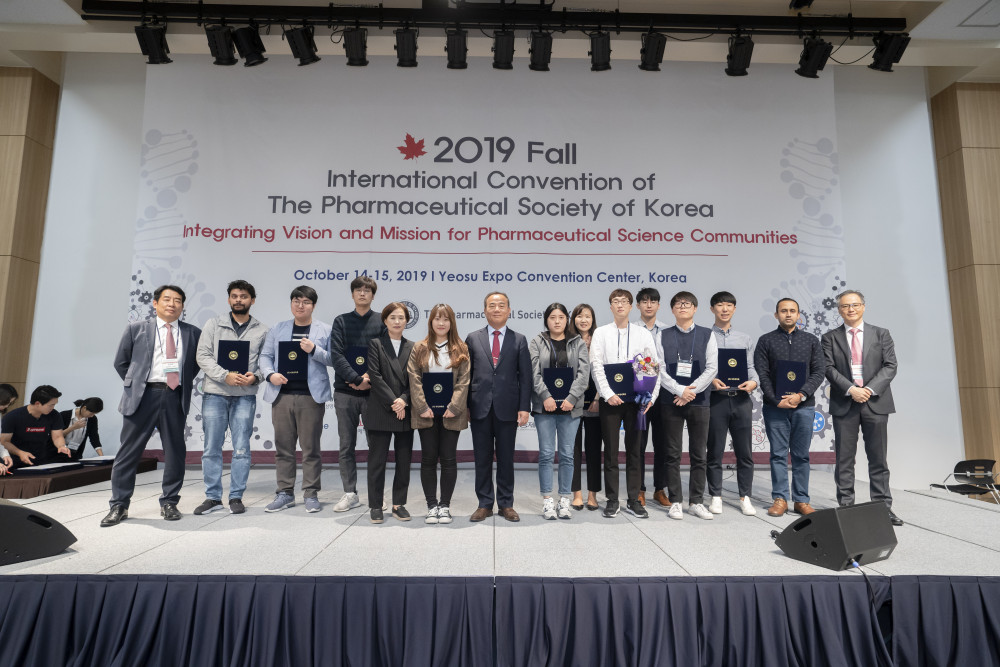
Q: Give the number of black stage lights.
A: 14